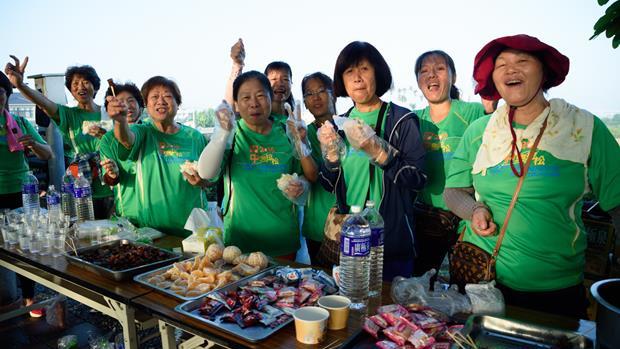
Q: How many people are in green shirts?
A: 10